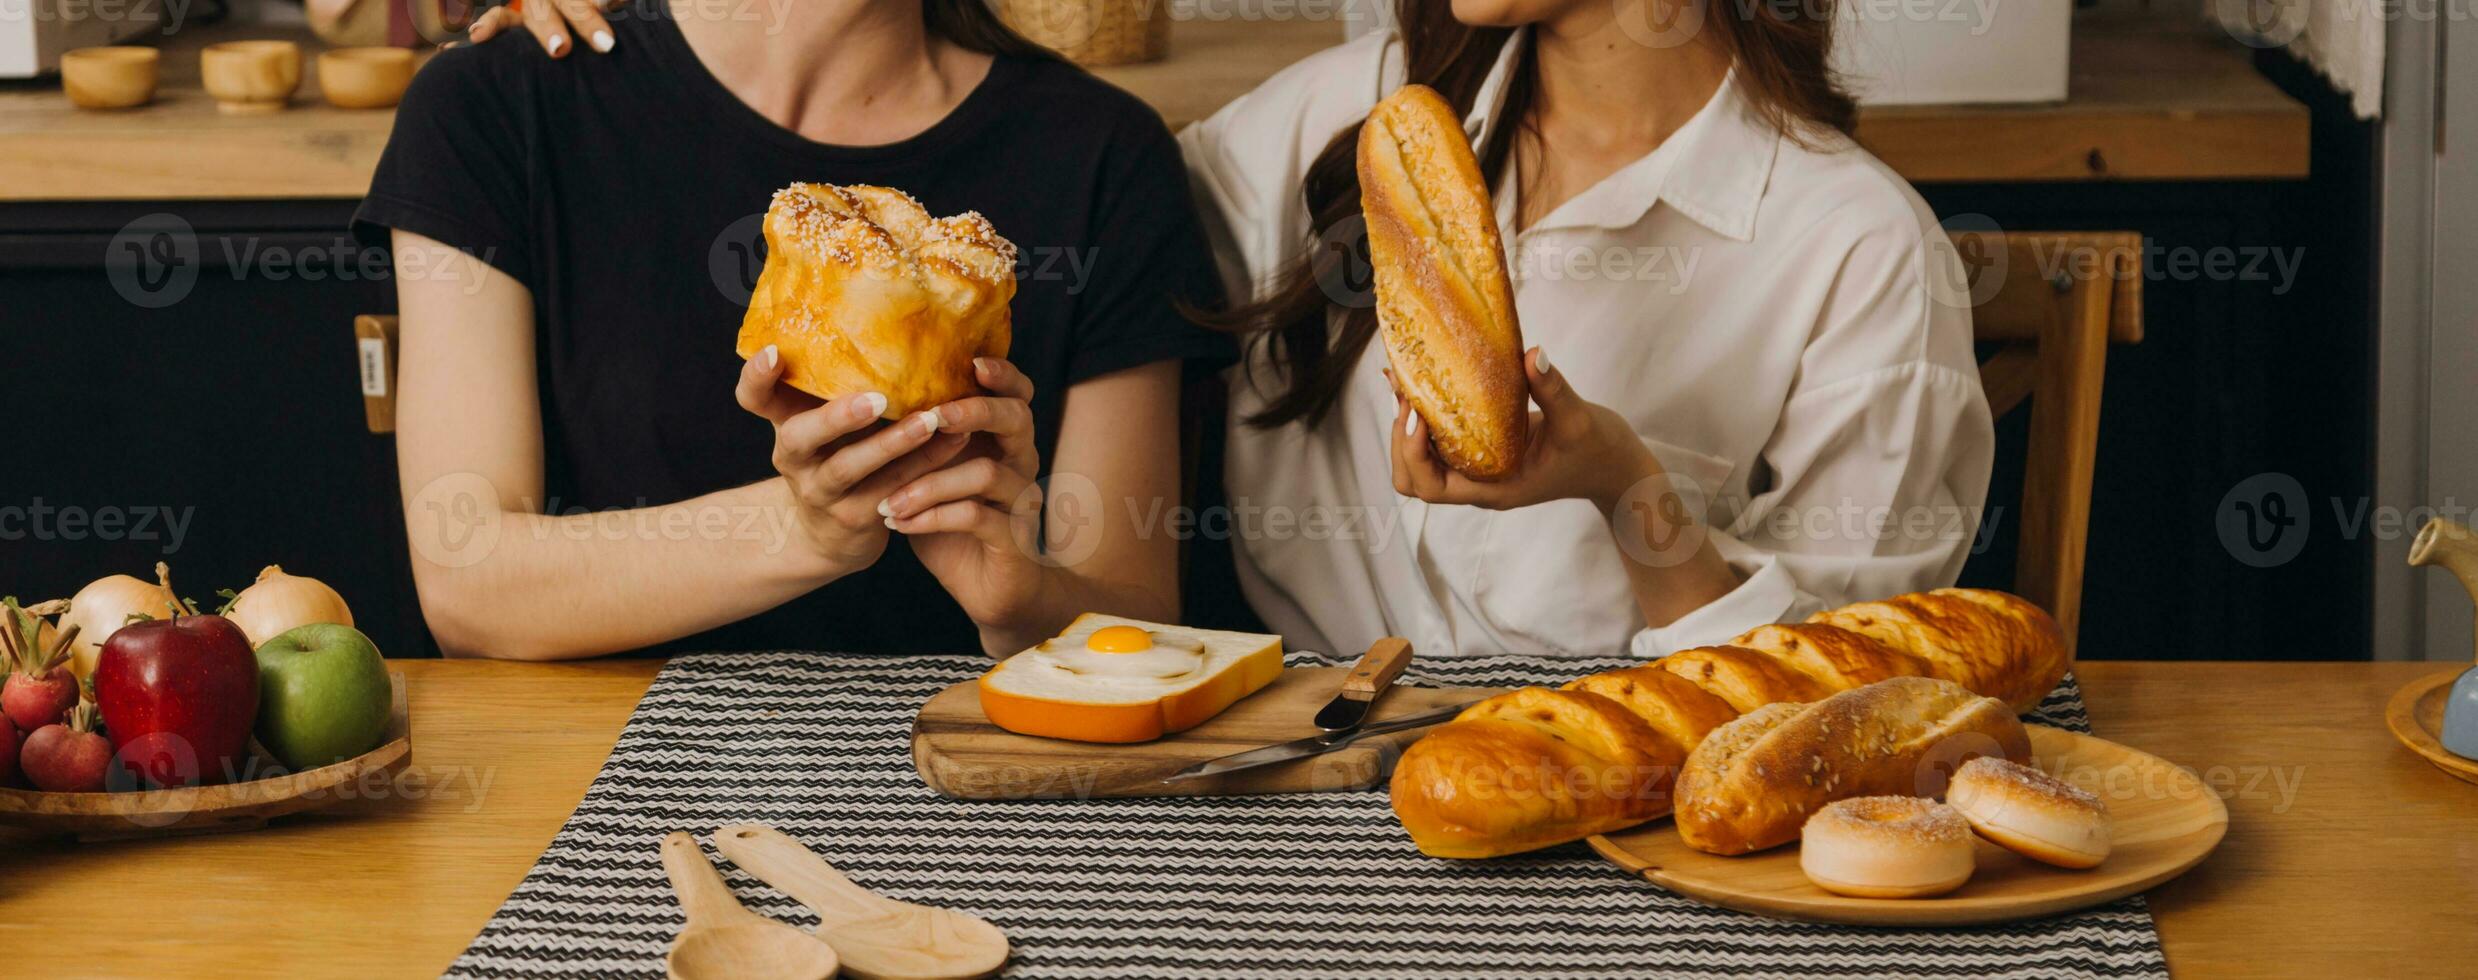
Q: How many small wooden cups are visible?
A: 3